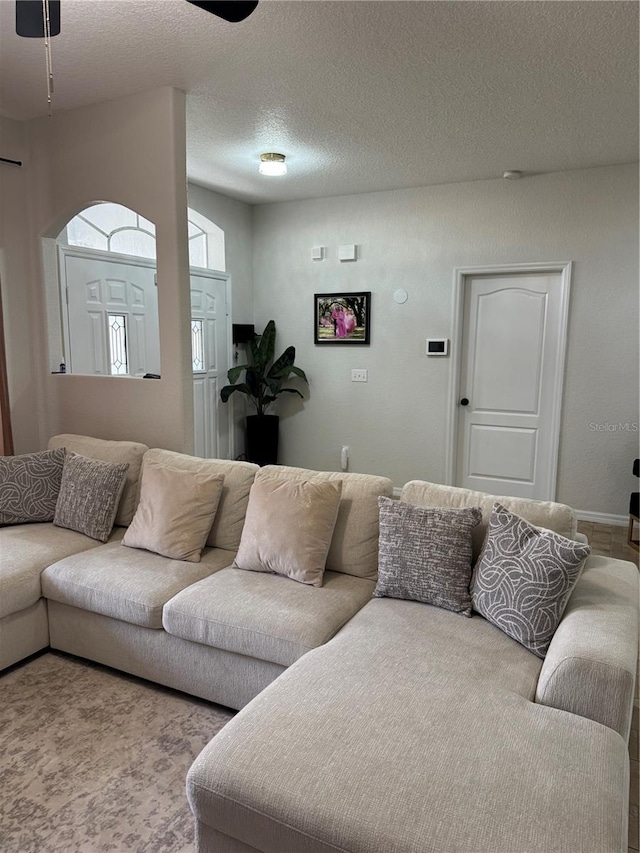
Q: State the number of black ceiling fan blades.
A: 2